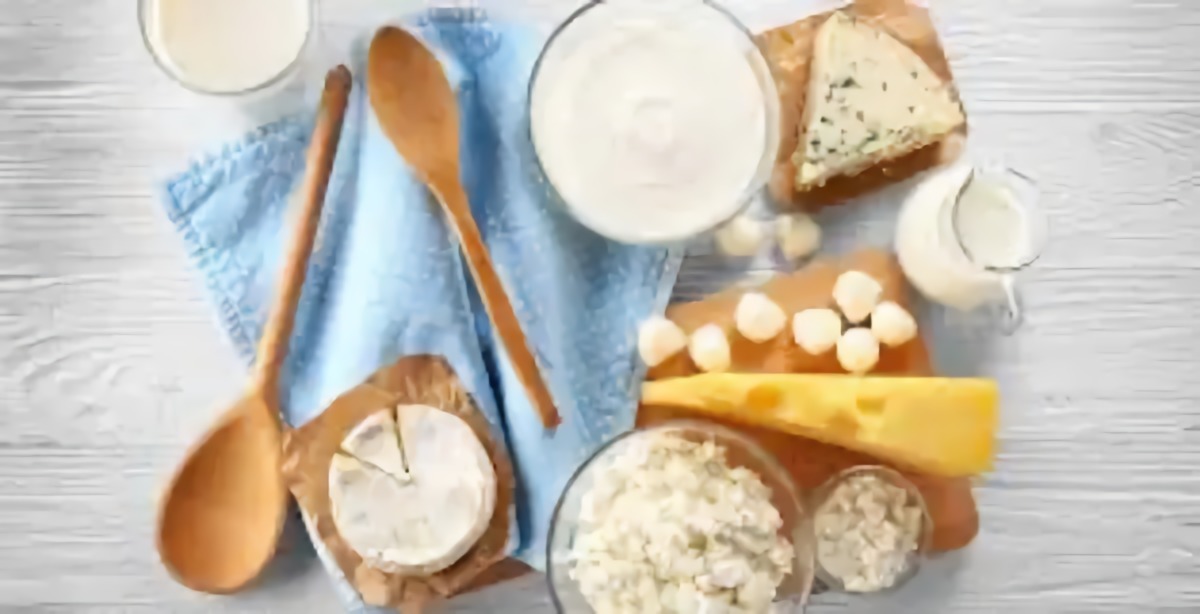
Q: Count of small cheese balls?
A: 9